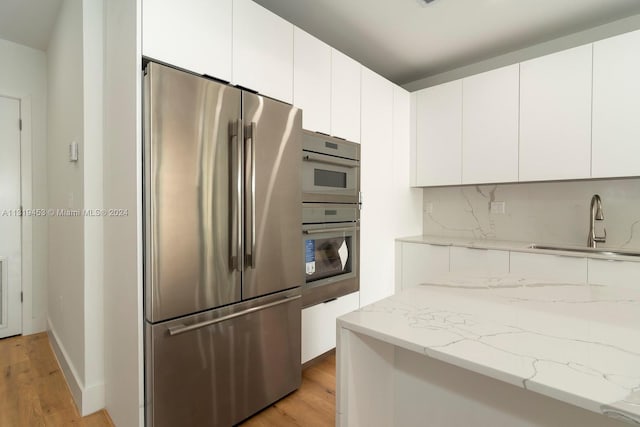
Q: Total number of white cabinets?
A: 14